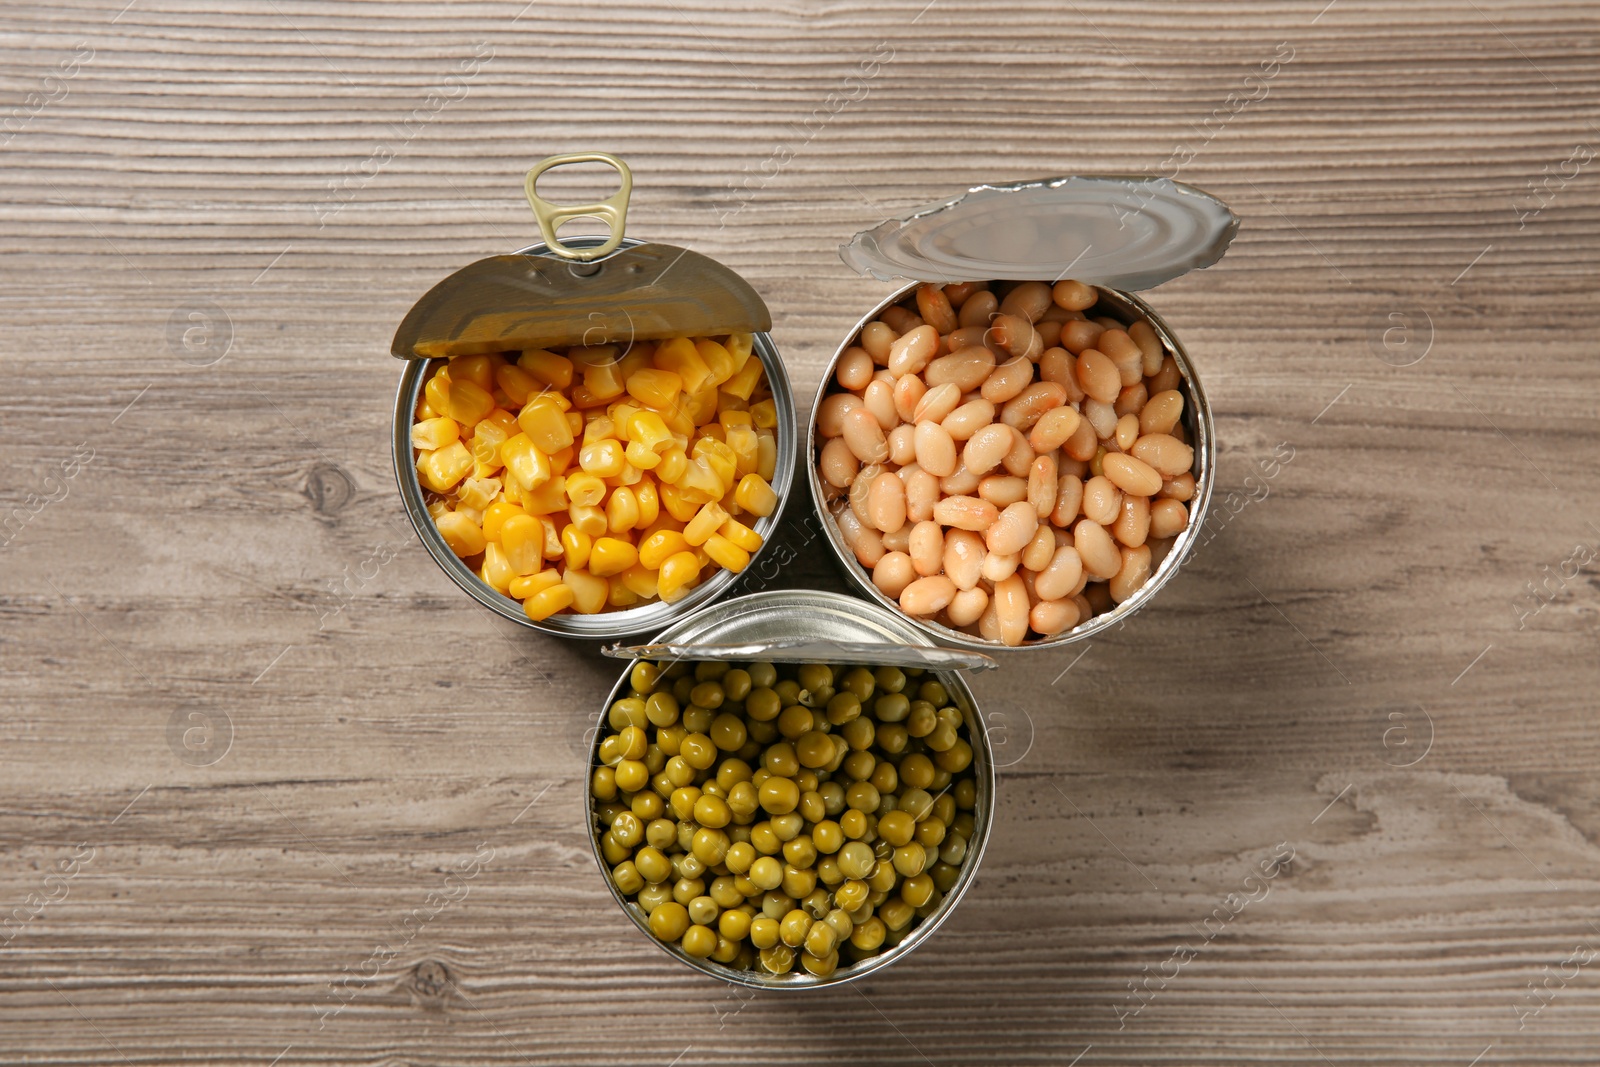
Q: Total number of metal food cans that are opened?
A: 3